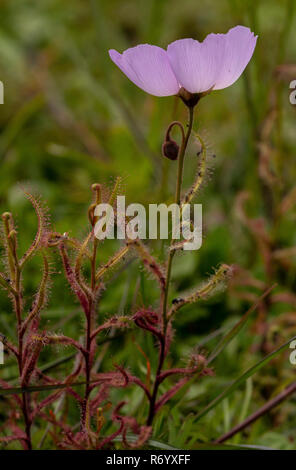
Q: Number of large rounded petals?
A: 3